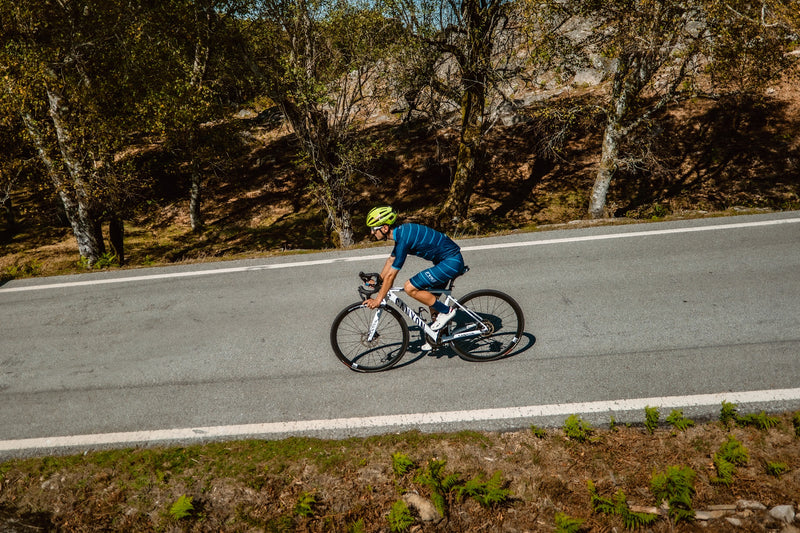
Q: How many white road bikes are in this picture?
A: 1